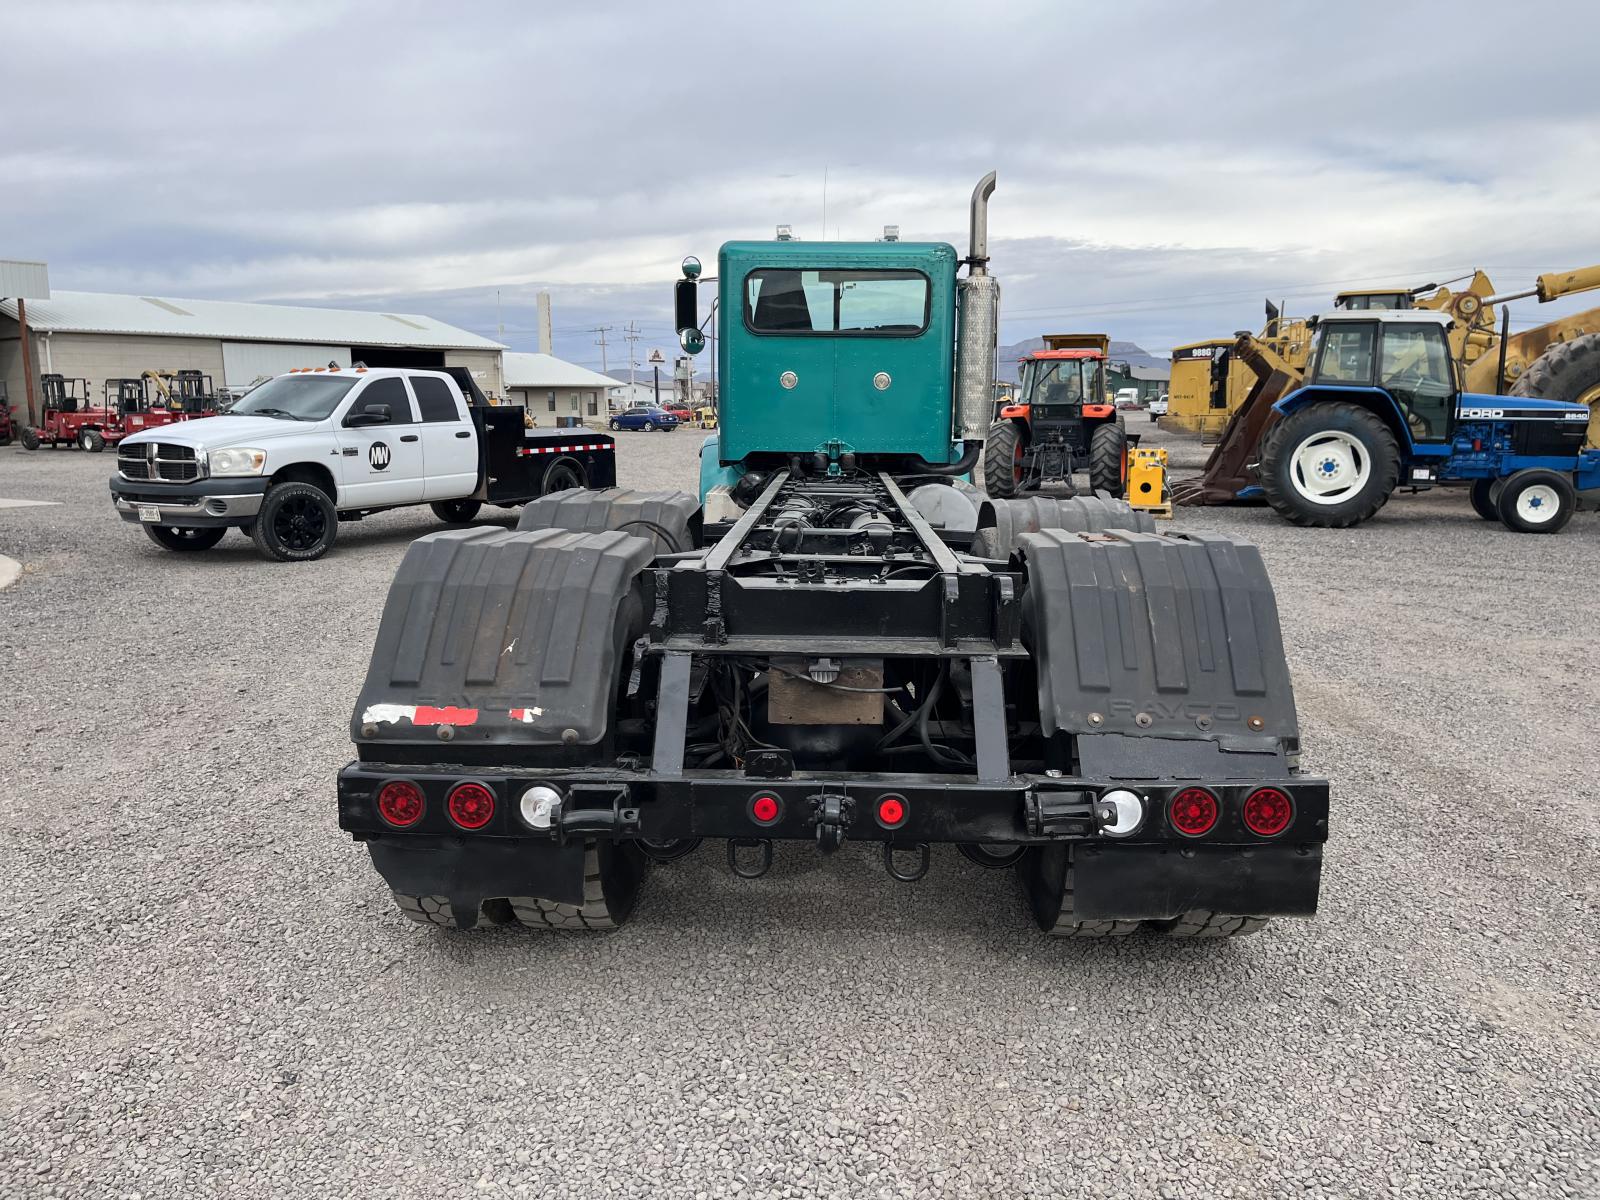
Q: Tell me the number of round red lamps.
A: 6